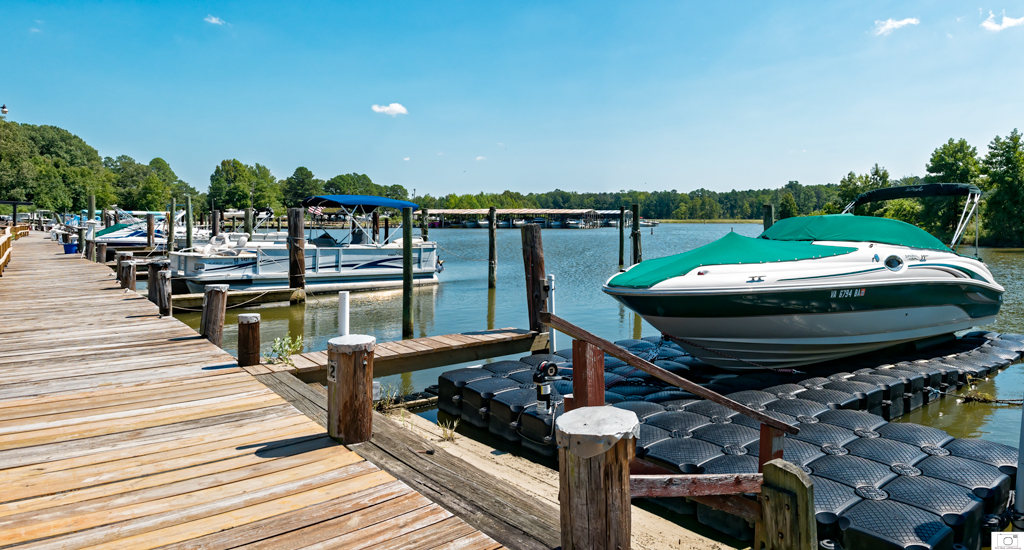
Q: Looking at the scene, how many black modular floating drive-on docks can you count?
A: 1